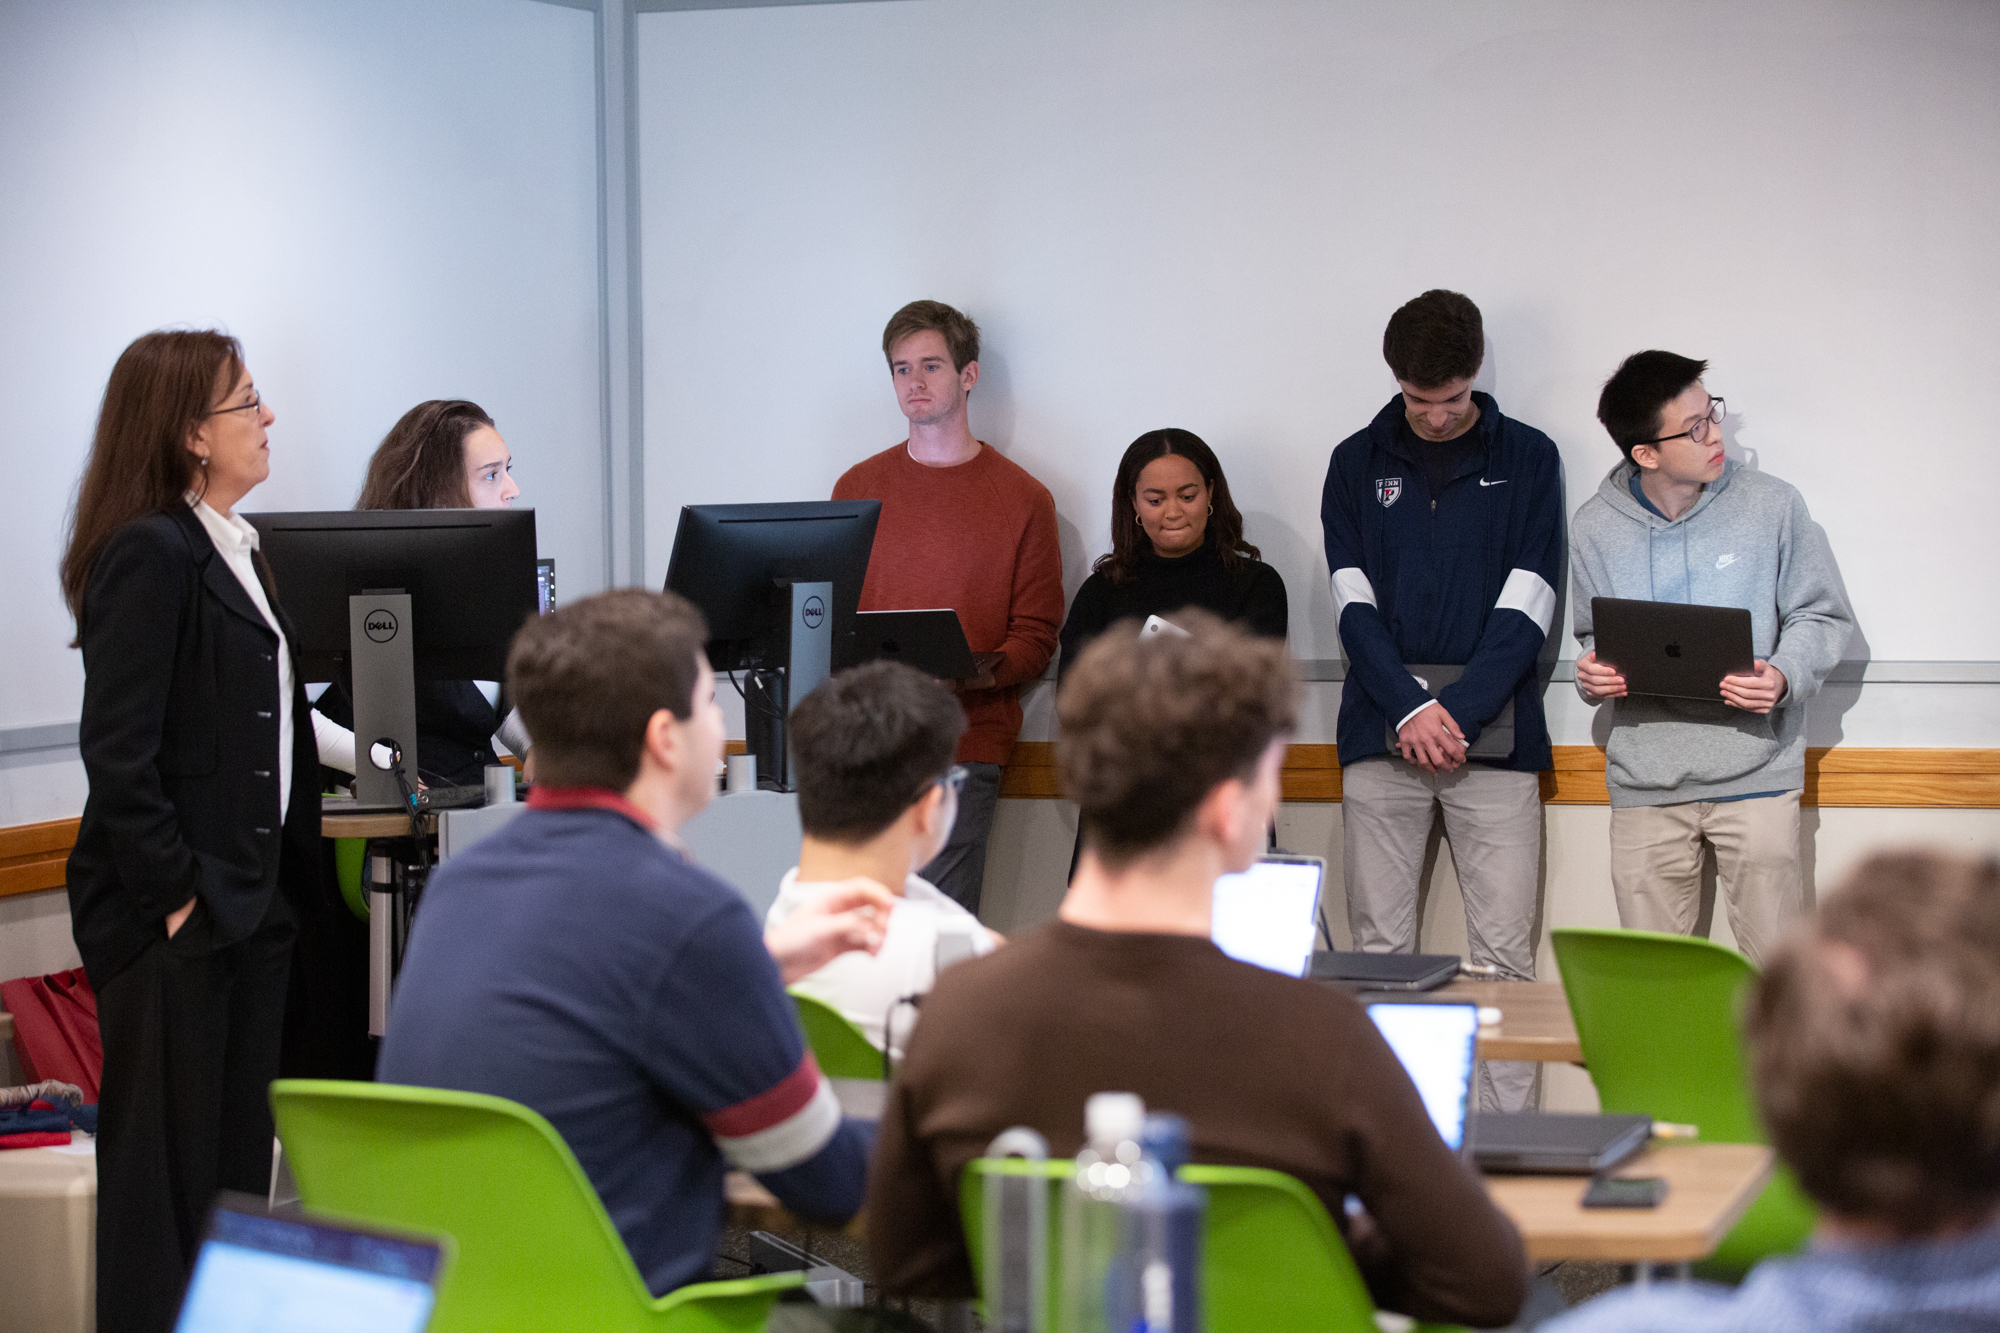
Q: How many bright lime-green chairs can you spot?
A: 5